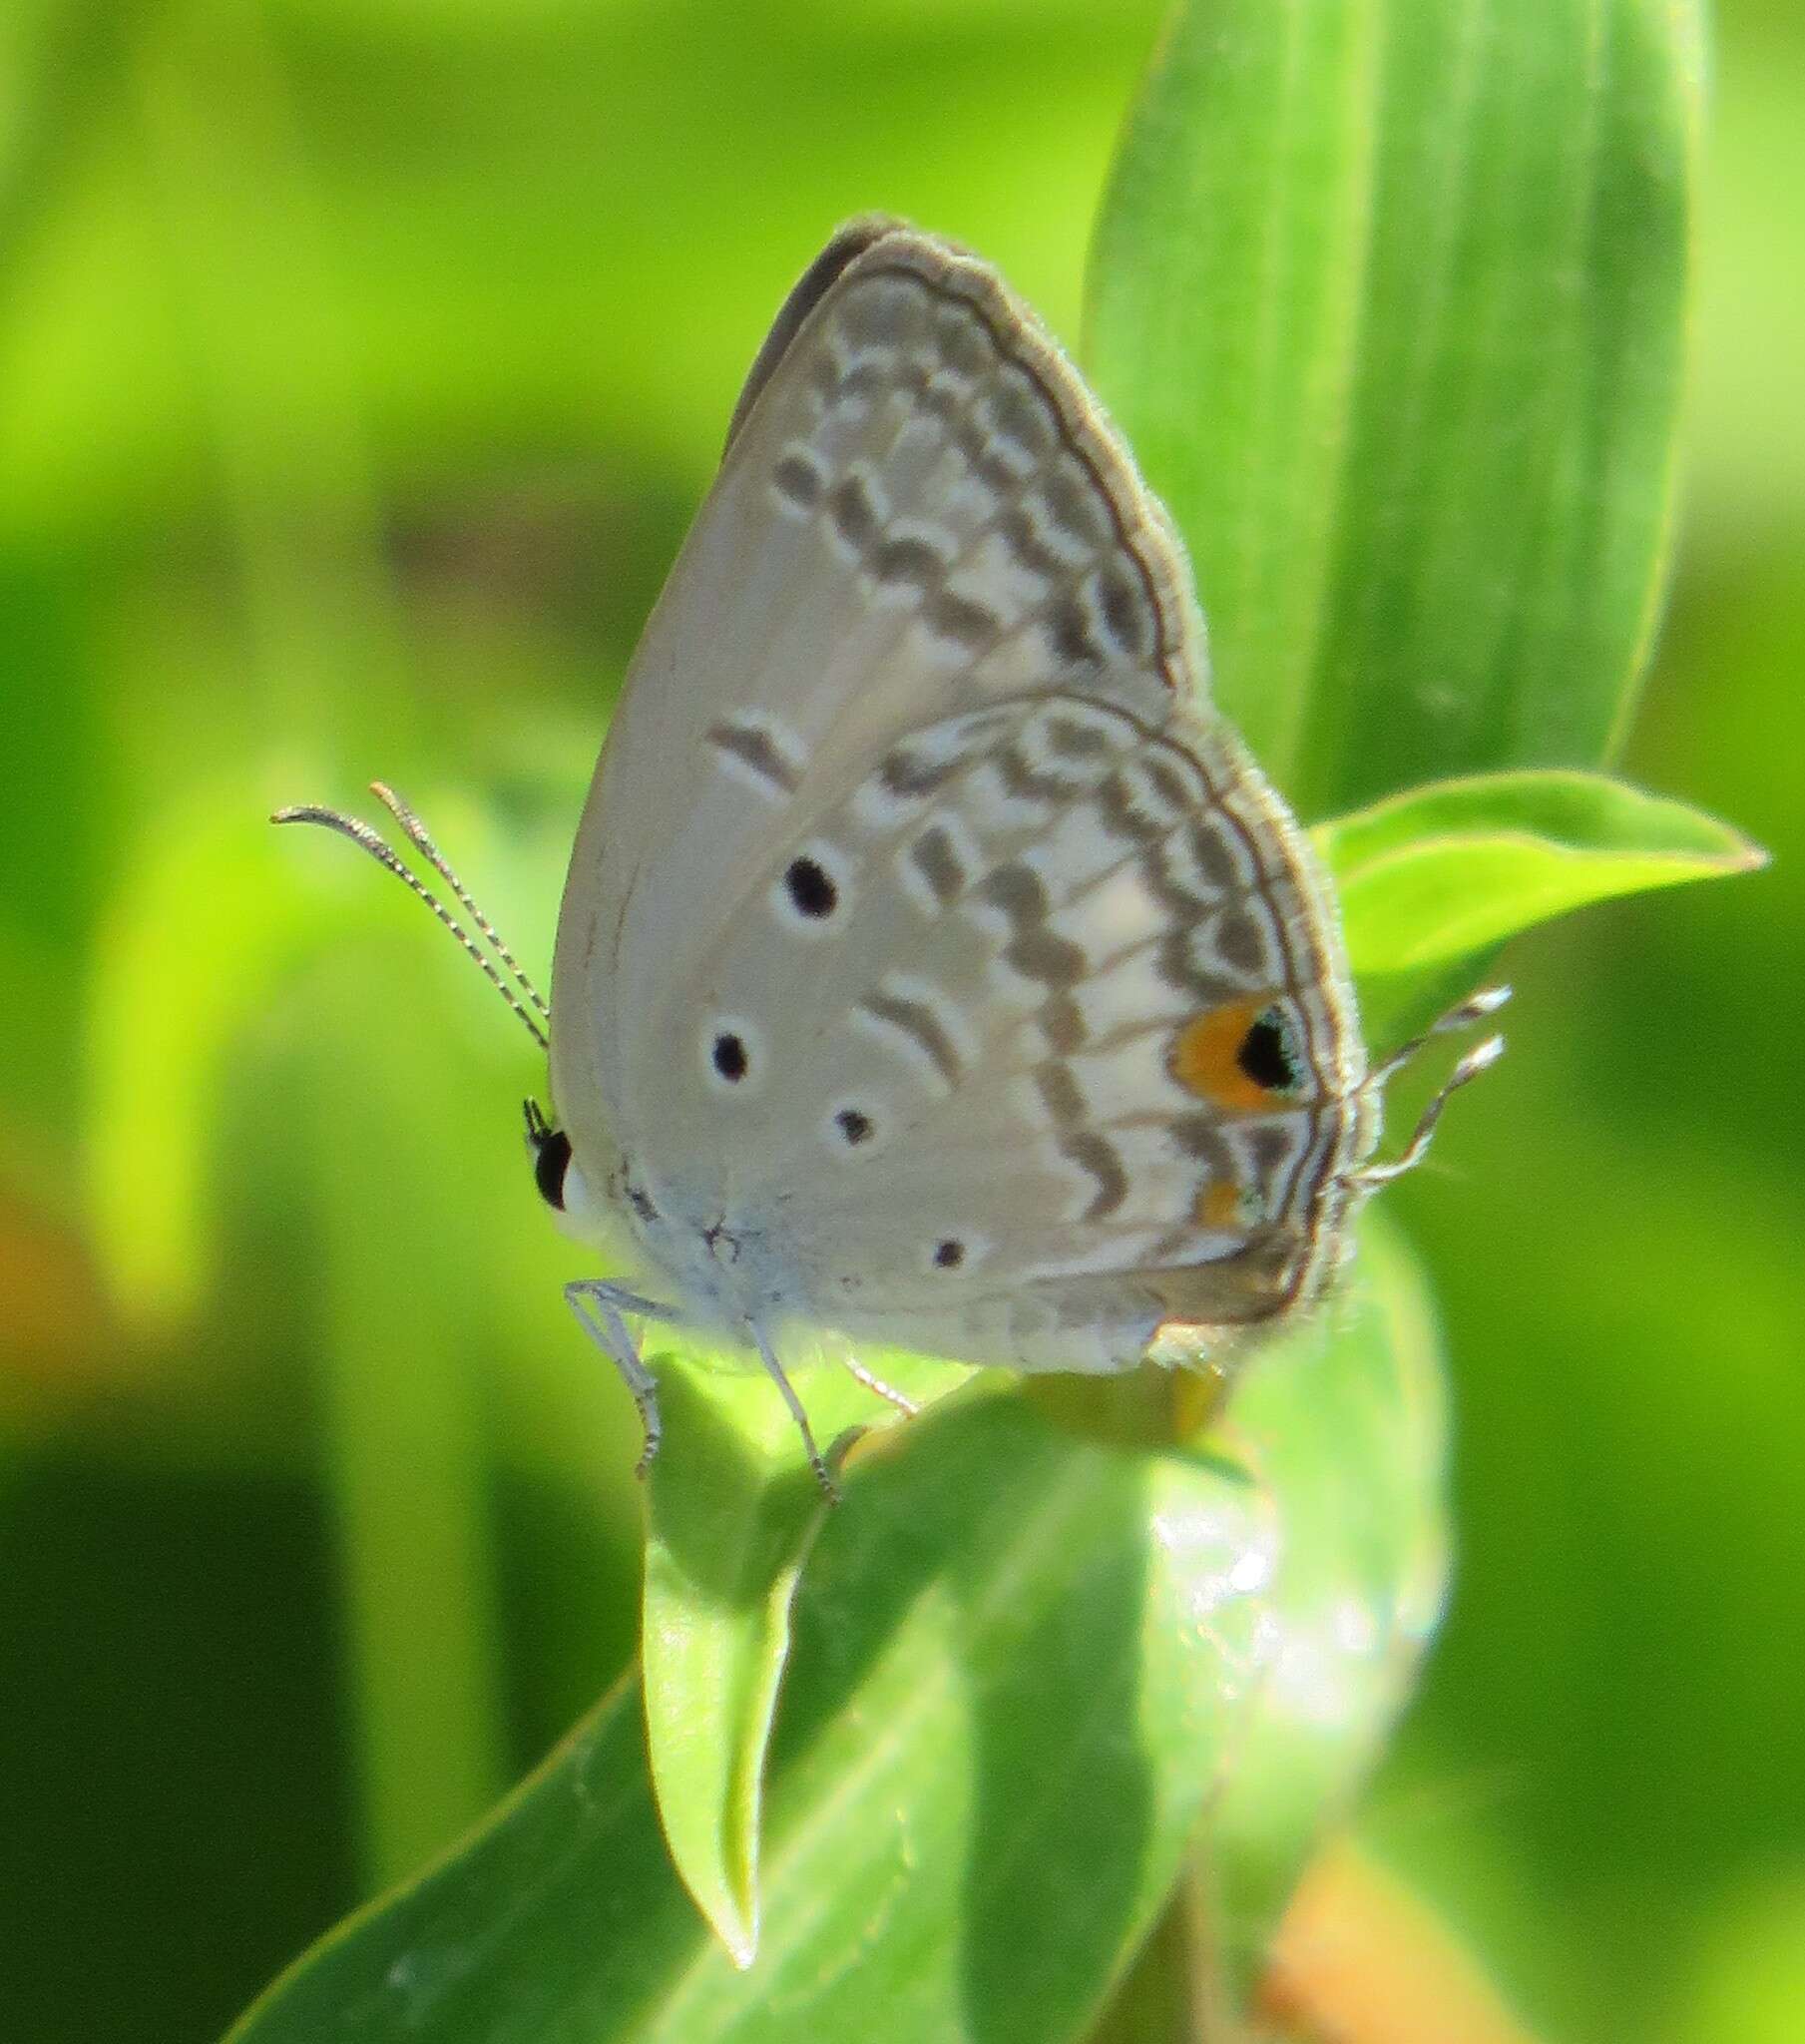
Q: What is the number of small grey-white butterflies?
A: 1